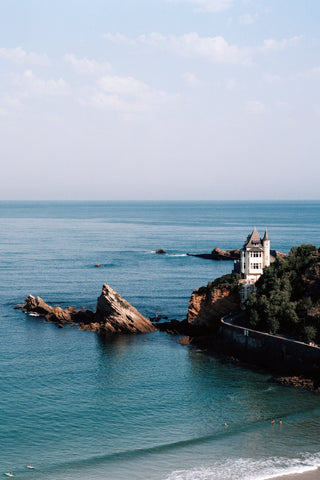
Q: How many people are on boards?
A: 2